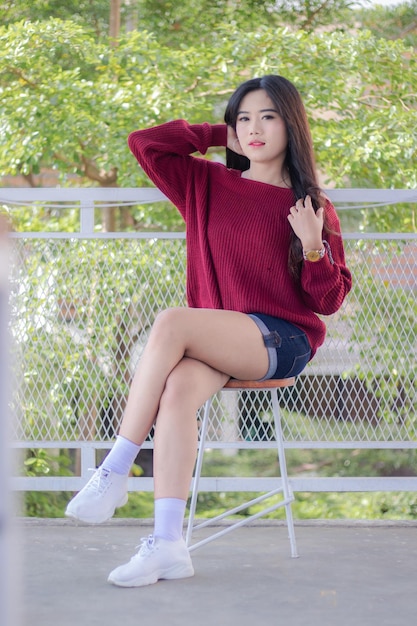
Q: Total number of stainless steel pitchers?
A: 0